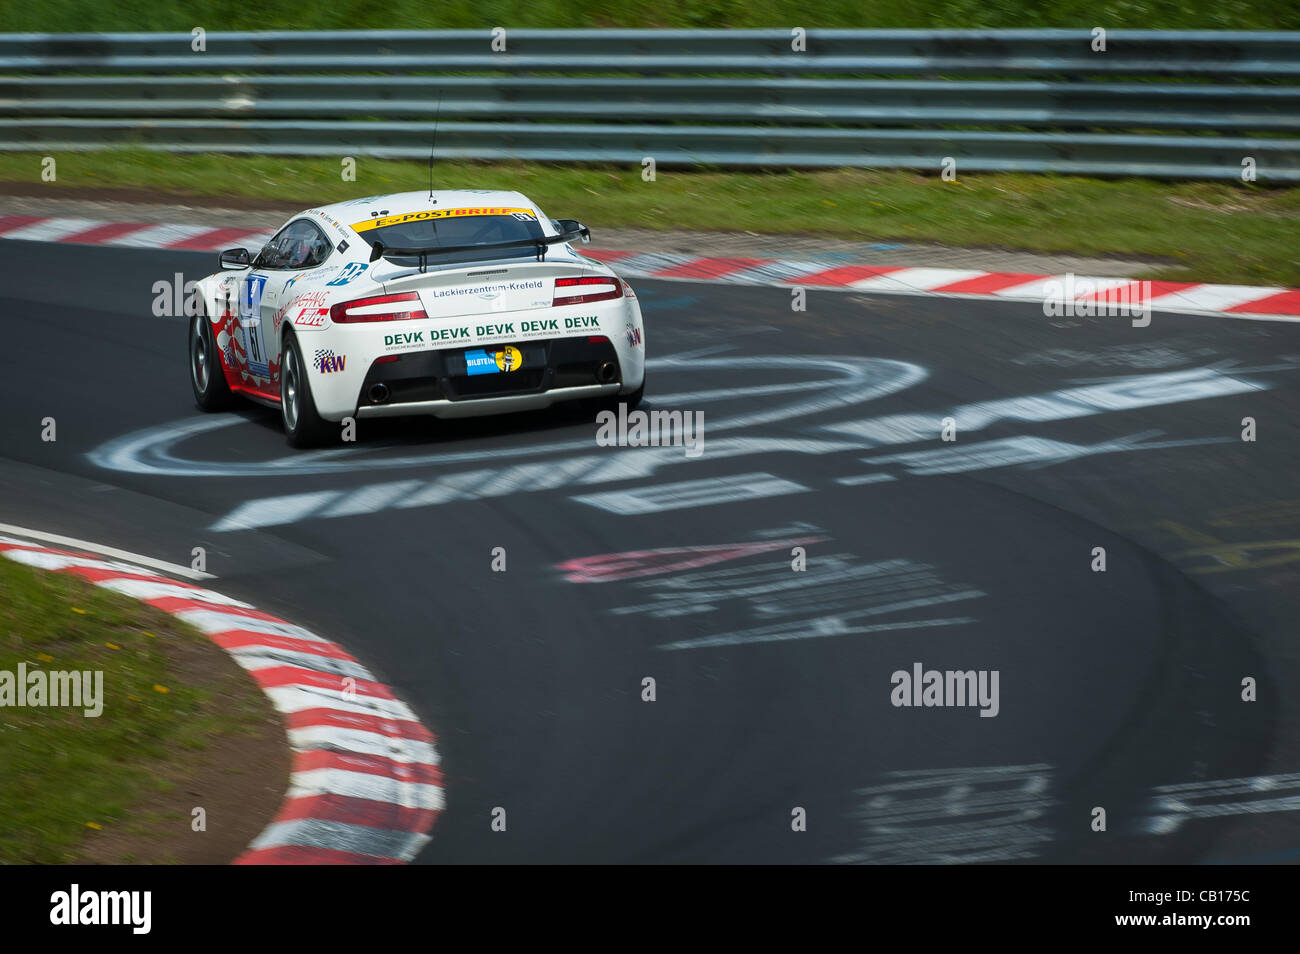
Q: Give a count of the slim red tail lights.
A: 2